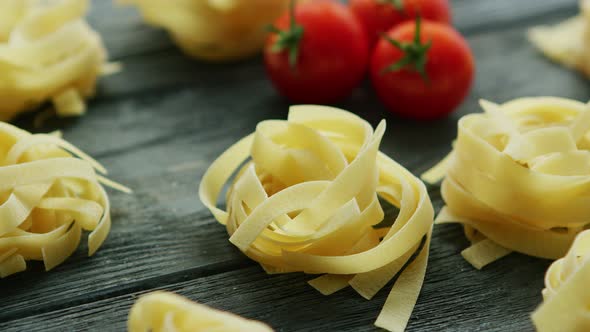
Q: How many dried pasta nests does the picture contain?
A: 8